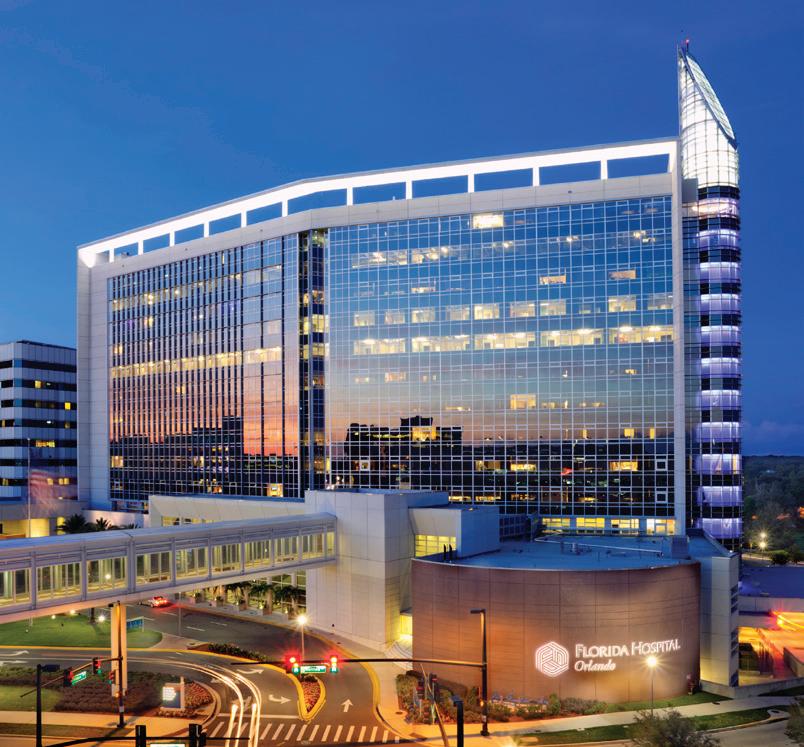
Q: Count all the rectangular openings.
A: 12